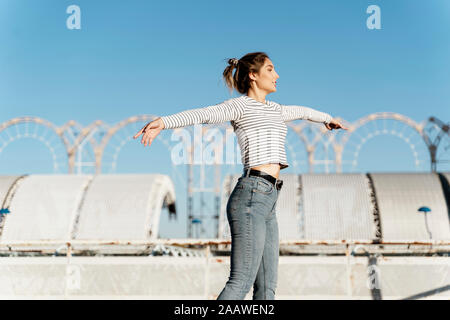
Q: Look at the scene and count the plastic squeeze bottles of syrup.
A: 0